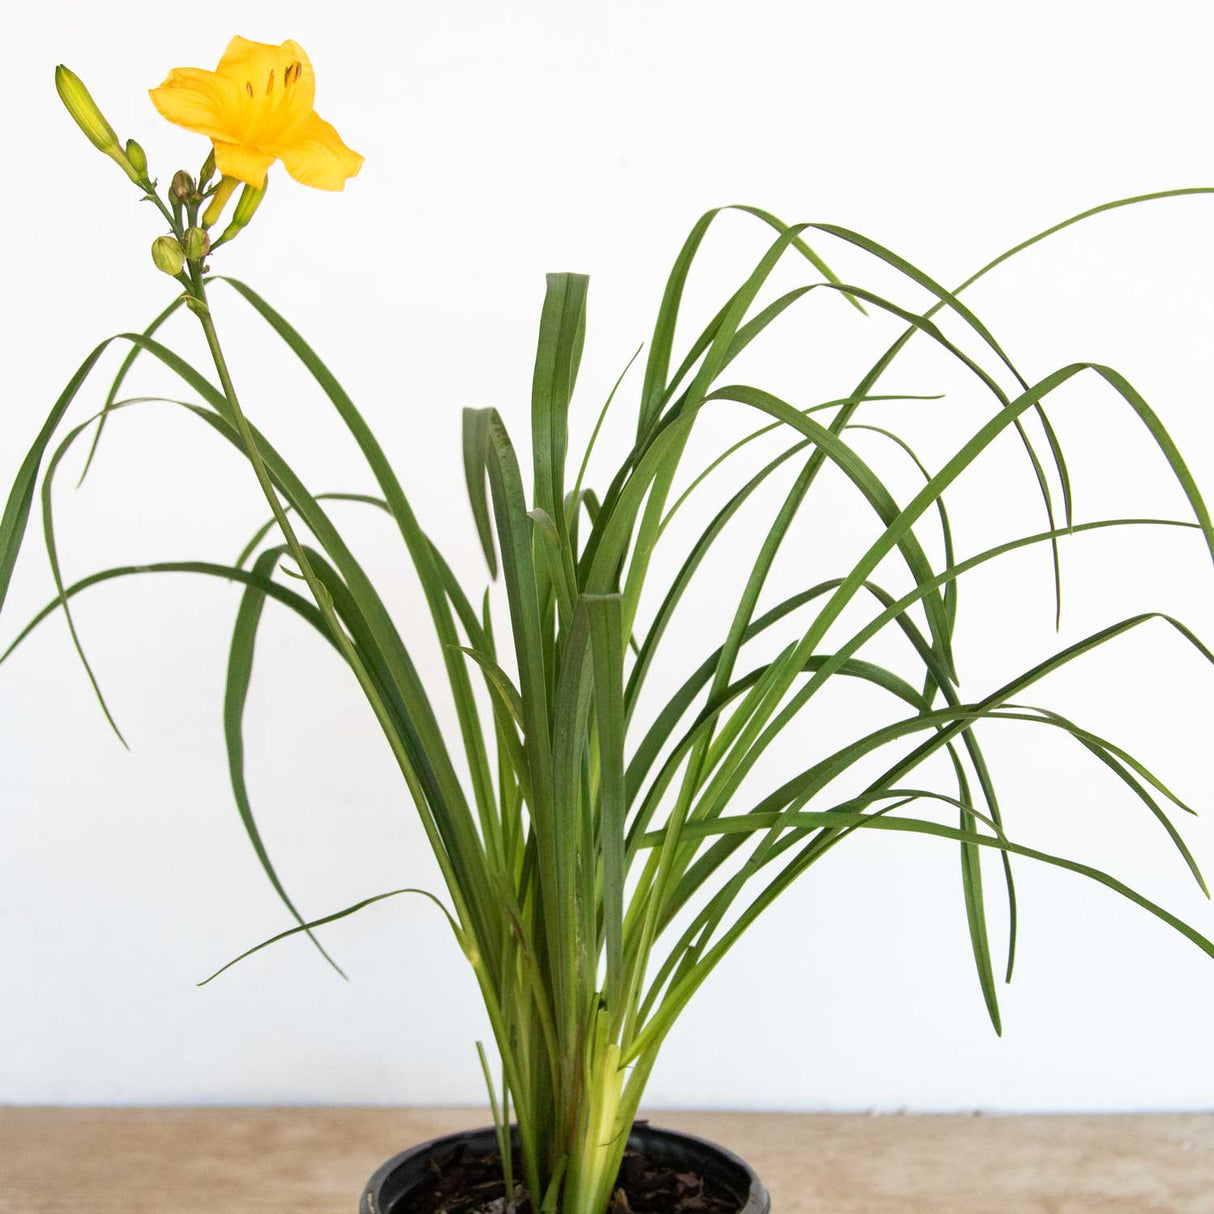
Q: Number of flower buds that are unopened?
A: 7